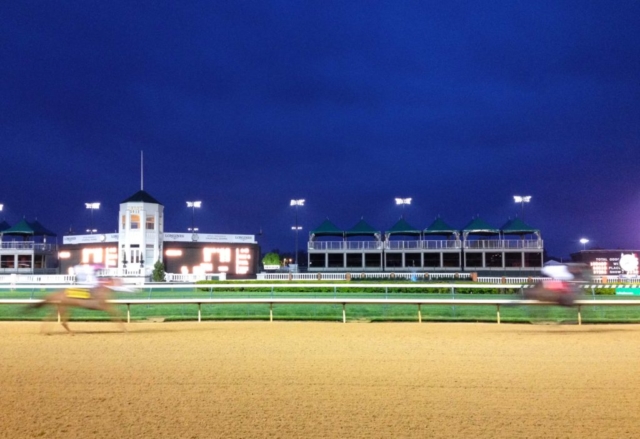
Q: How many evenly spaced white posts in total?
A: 8